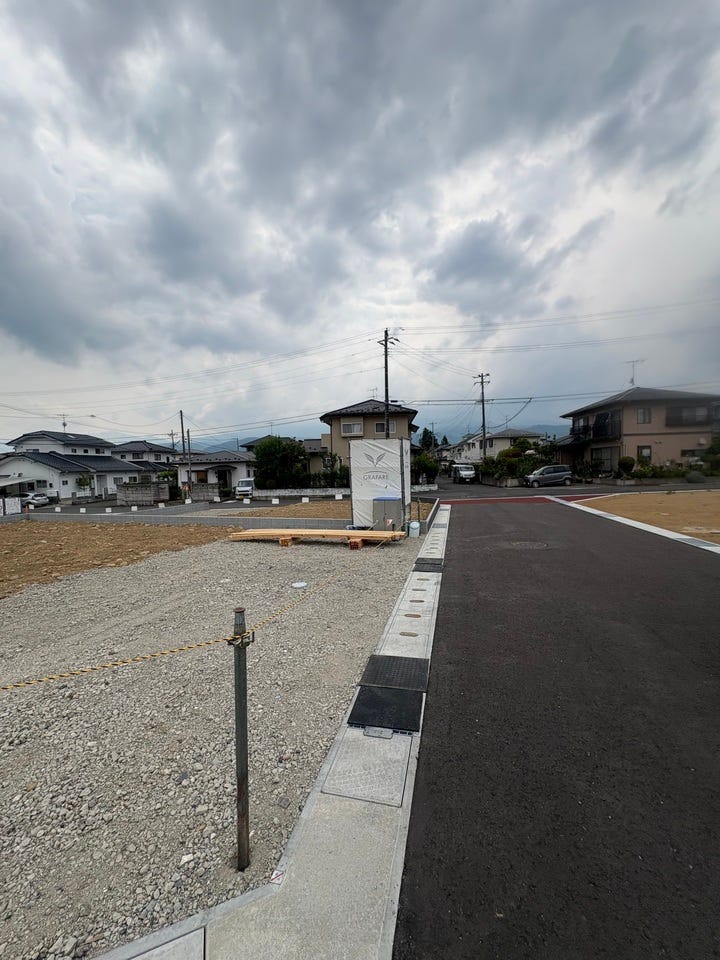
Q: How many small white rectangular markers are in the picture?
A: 12